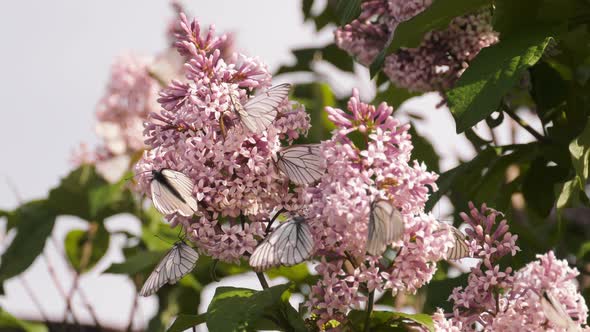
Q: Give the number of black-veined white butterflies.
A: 8